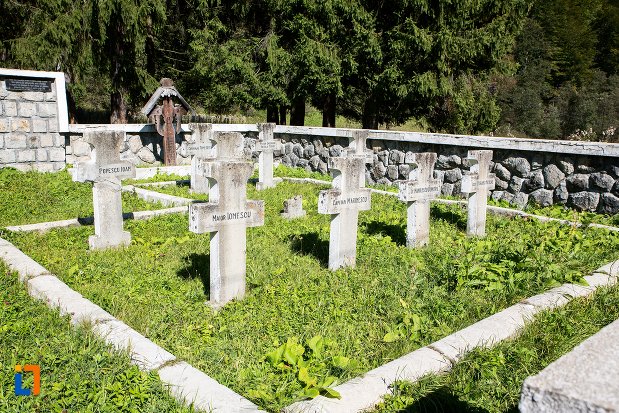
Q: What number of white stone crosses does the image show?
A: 9